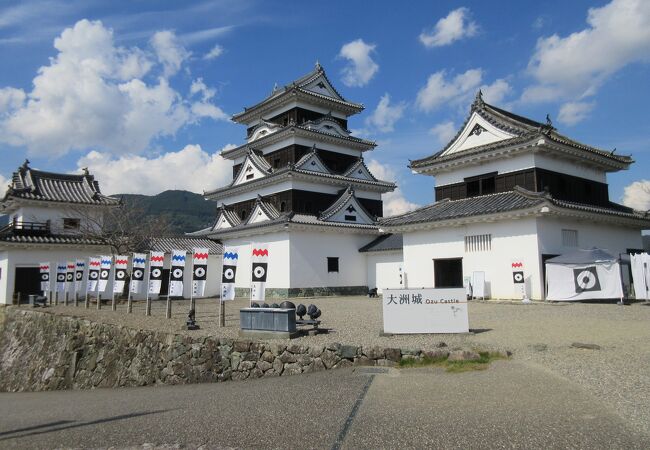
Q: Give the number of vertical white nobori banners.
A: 14